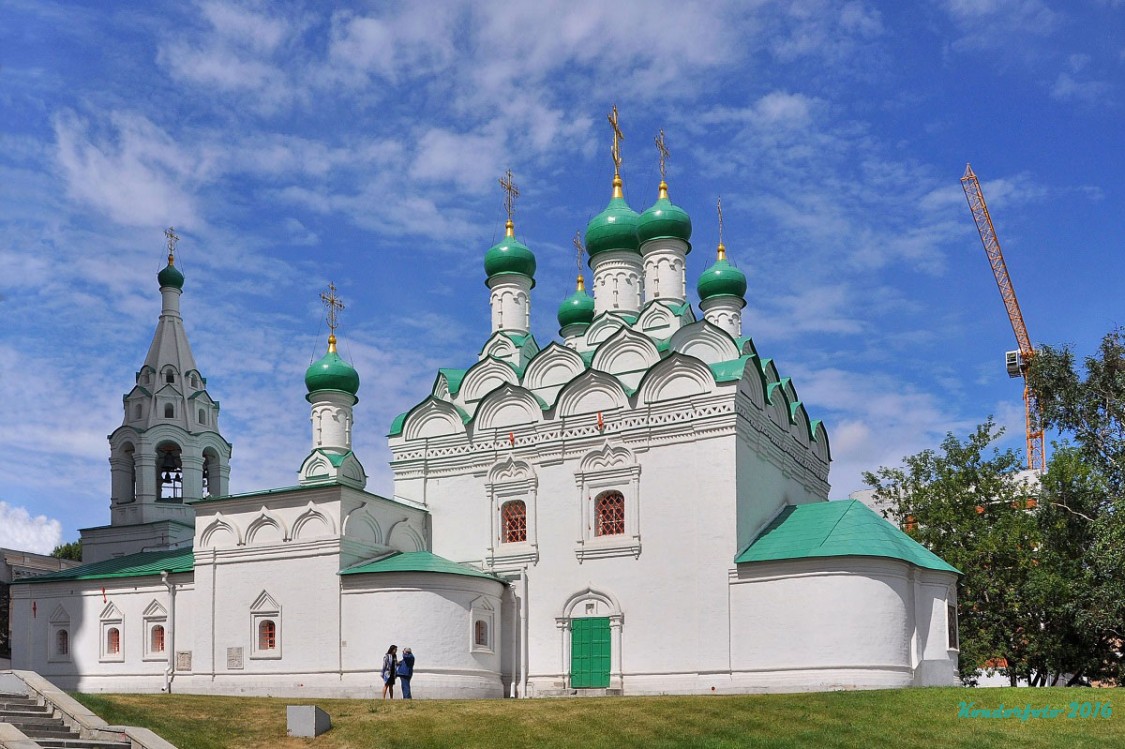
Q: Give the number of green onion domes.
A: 7